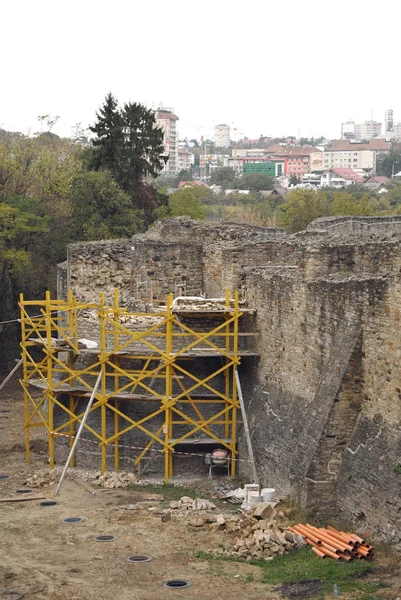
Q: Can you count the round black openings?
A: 7